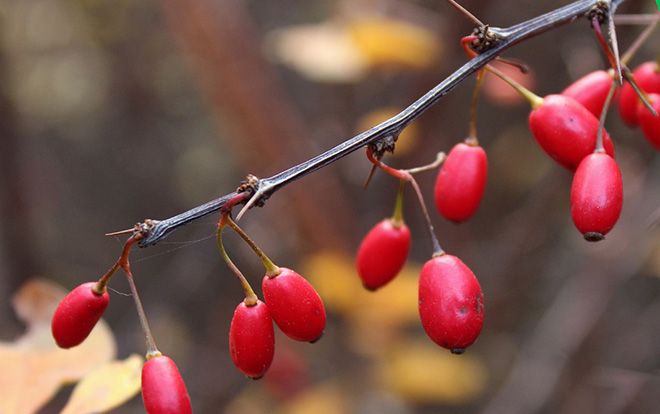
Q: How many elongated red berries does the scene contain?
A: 12